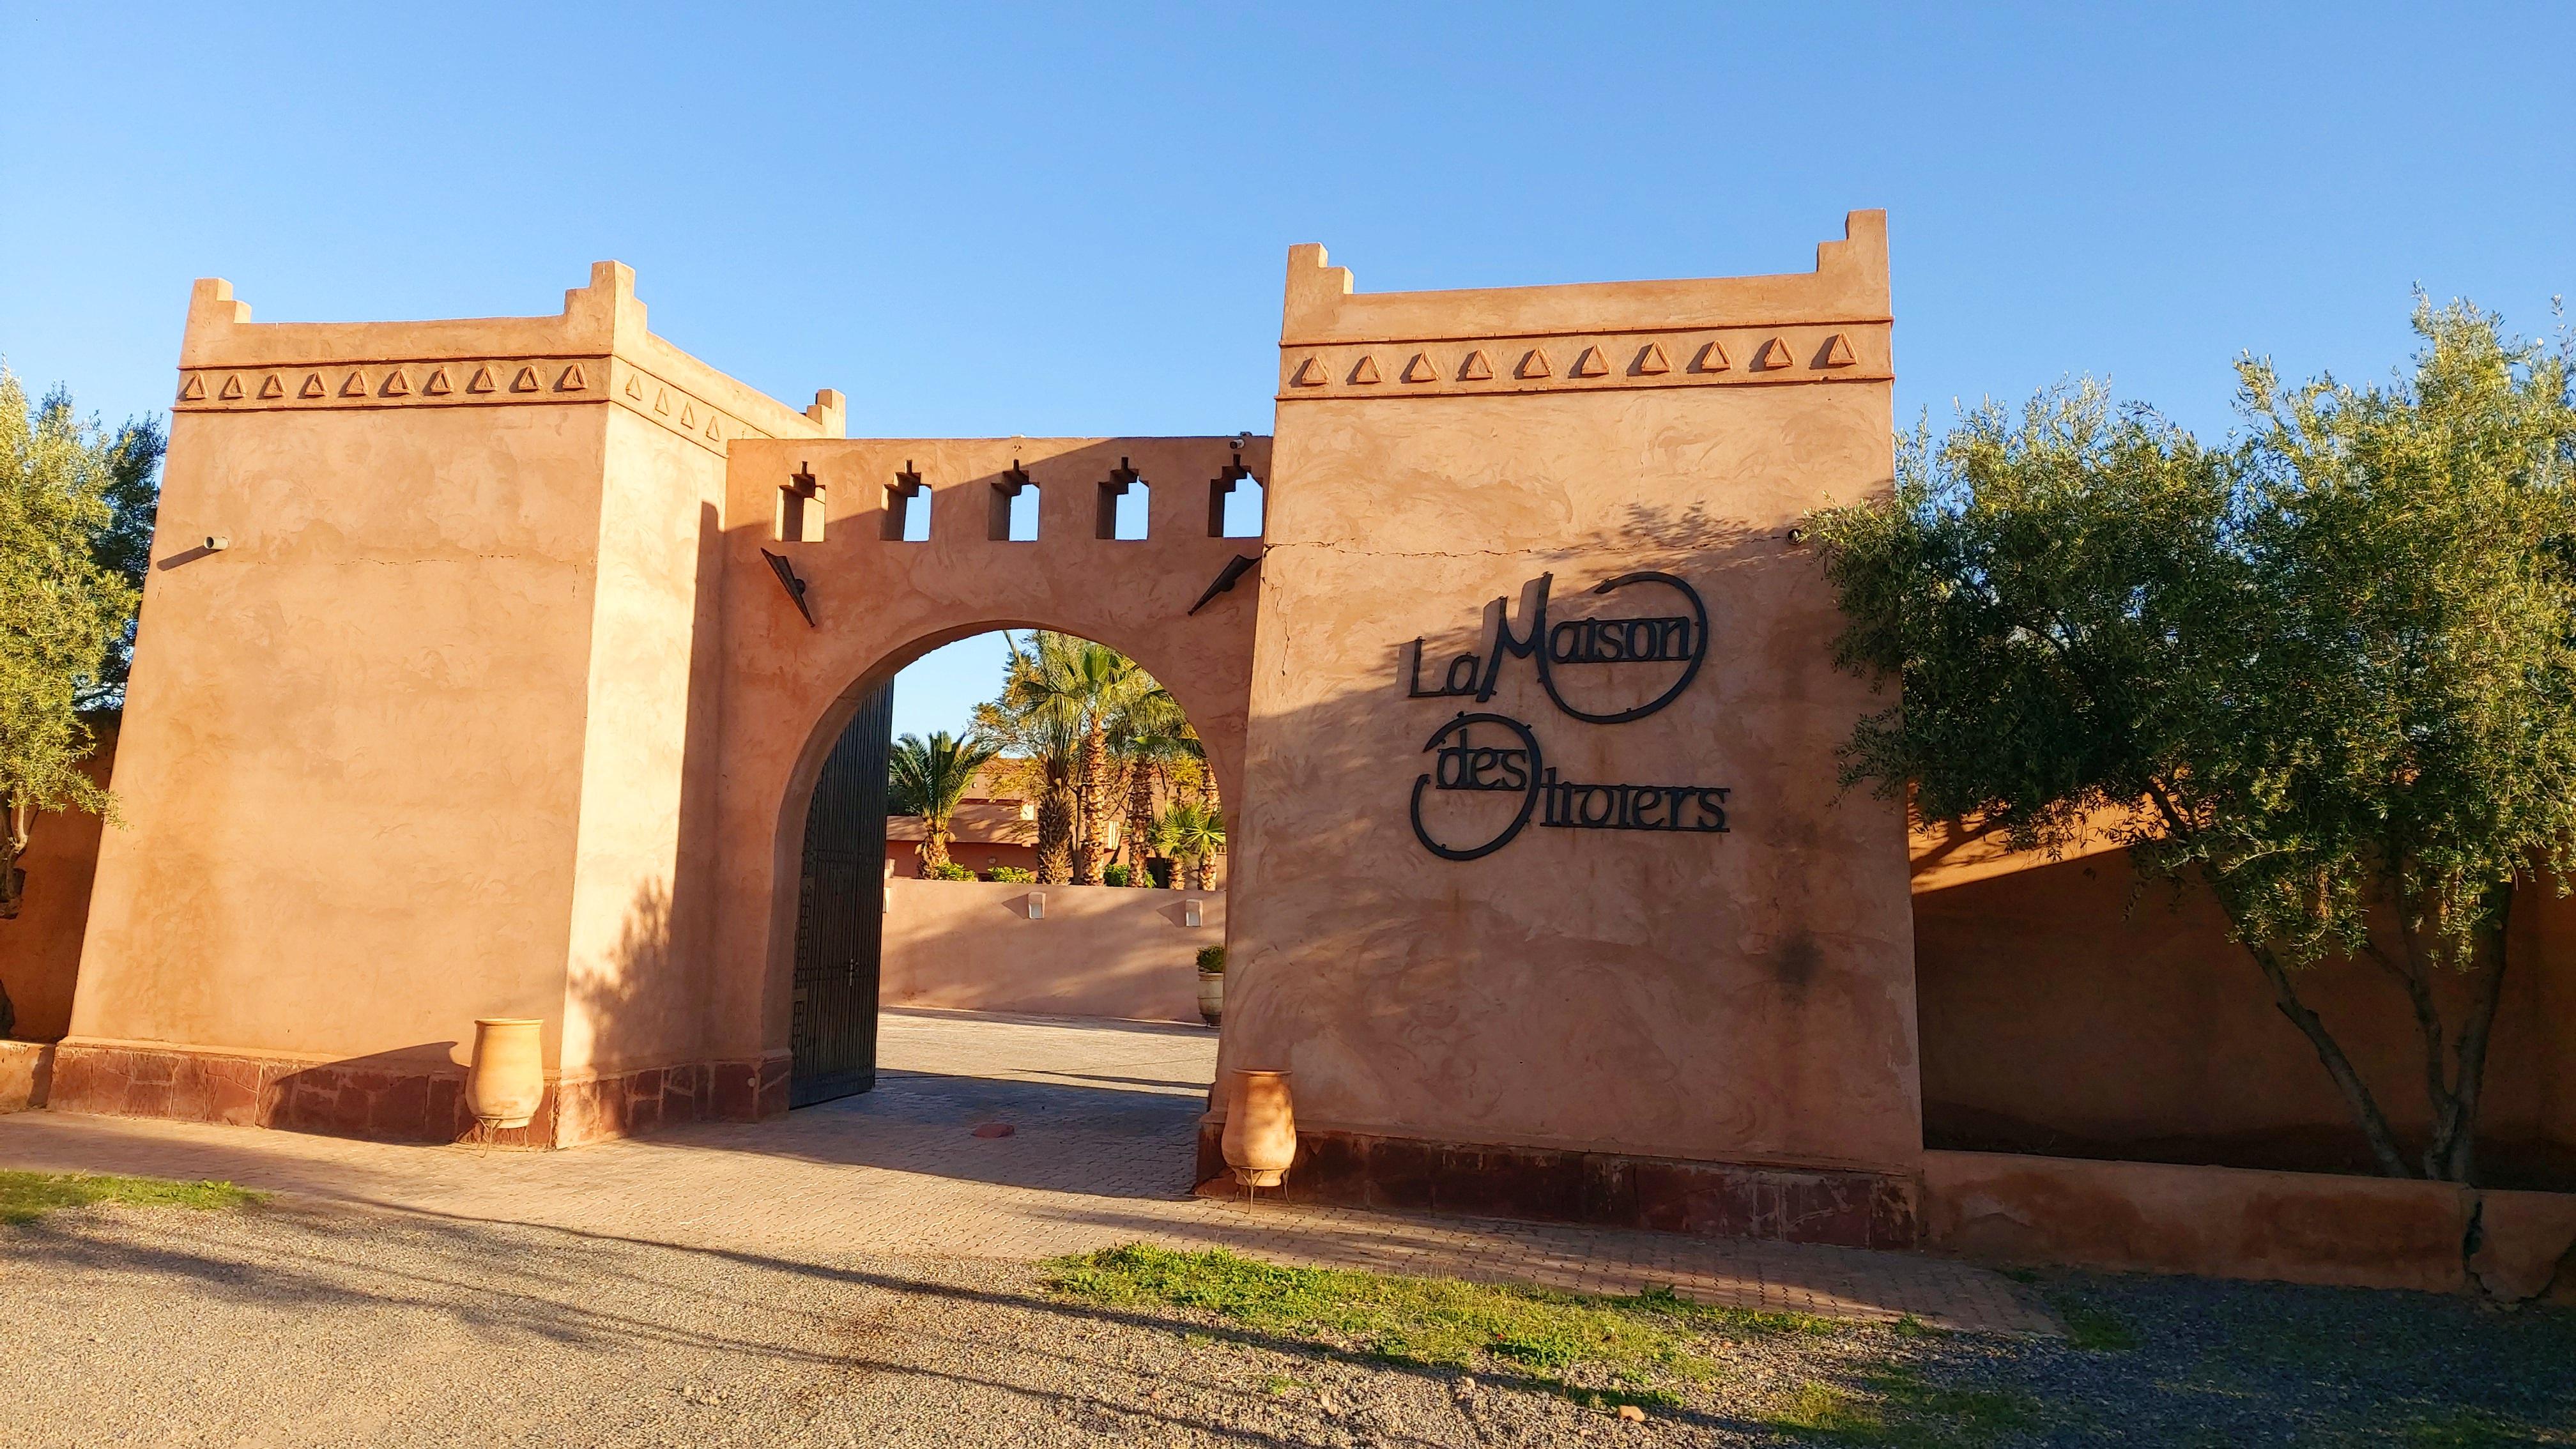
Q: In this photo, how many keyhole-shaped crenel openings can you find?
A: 5